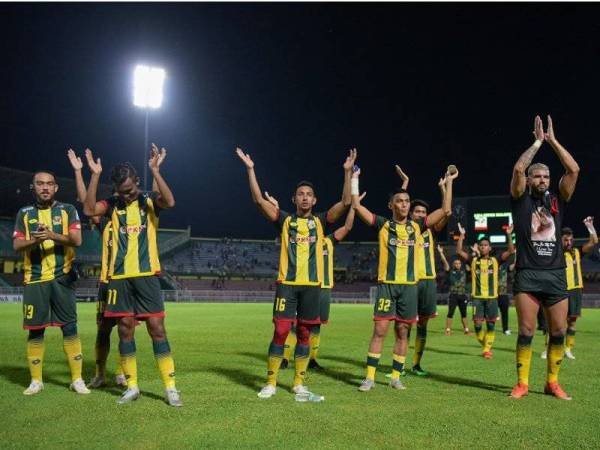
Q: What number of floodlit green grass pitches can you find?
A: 1